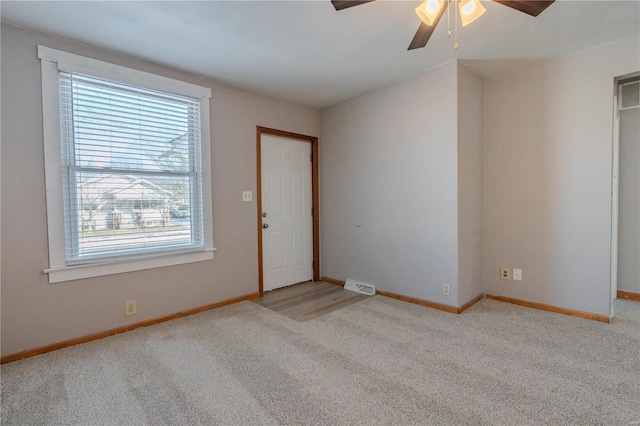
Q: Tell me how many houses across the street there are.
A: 1